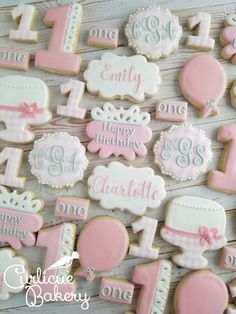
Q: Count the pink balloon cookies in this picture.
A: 3